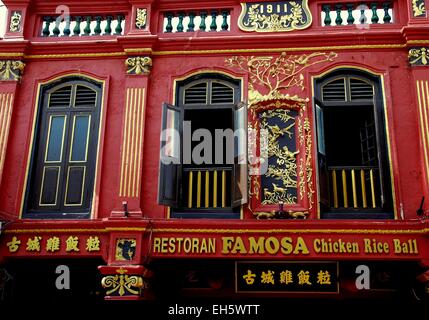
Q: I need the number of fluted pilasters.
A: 3